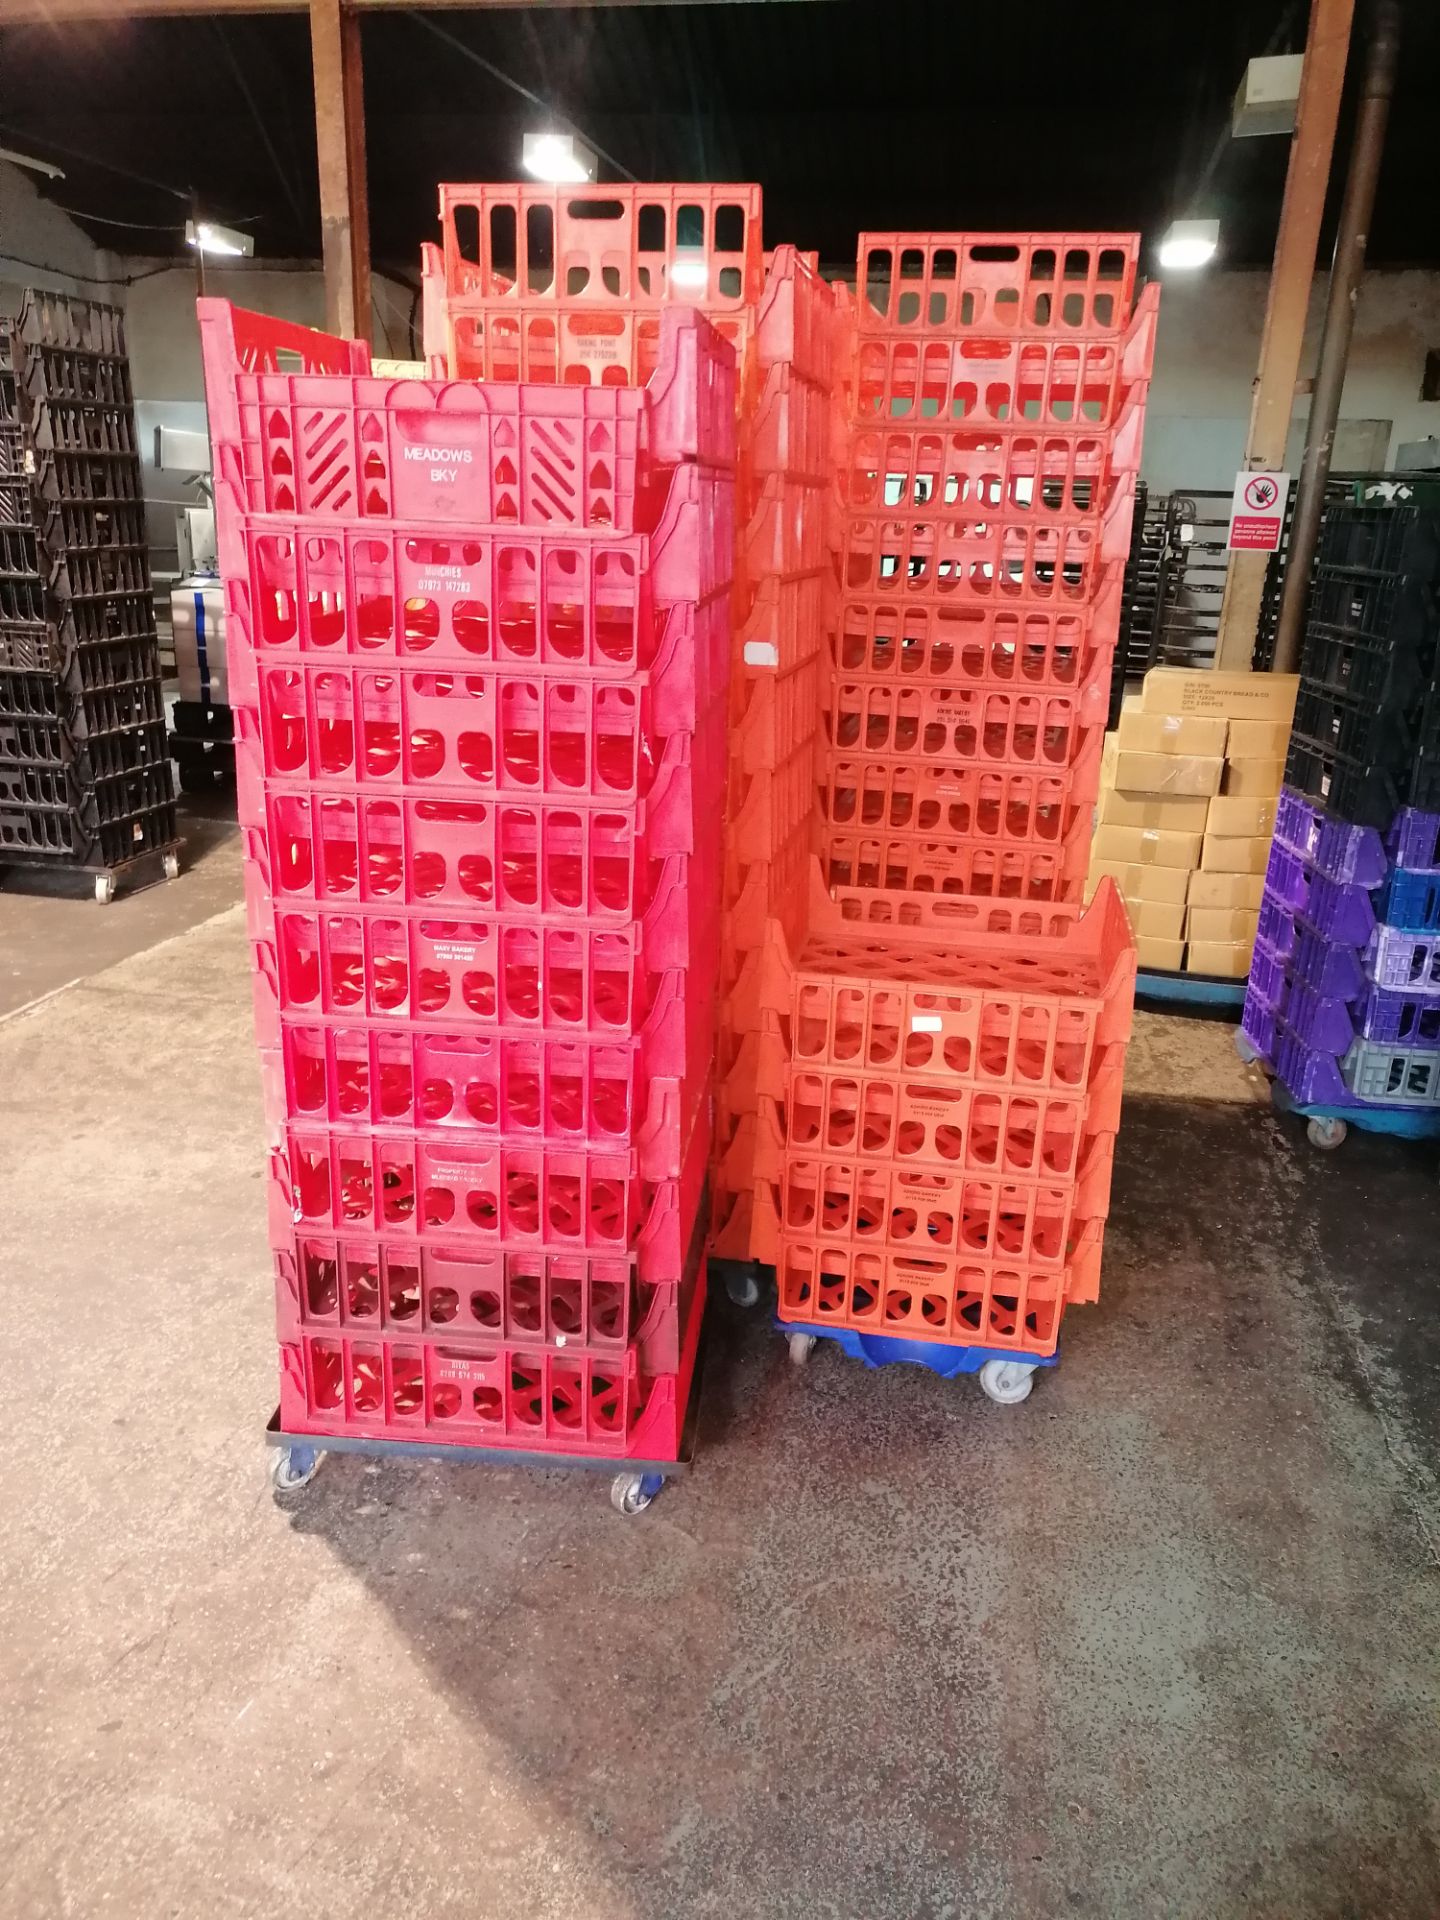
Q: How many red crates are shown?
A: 9